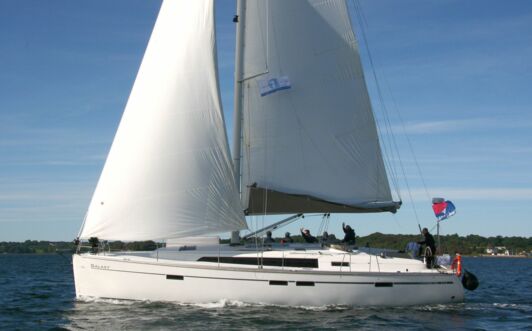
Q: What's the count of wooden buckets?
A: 0